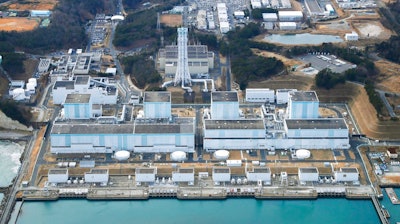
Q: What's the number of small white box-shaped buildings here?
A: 8